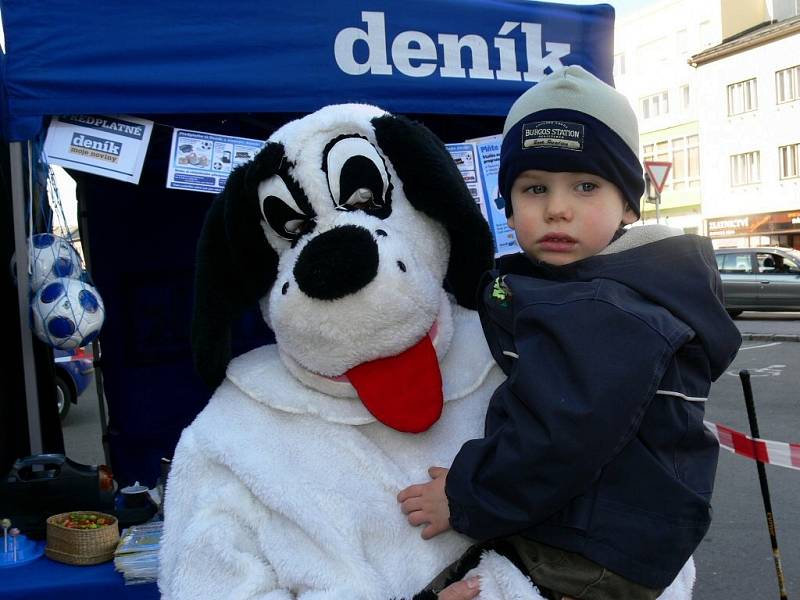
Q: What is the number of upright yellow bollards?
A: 0